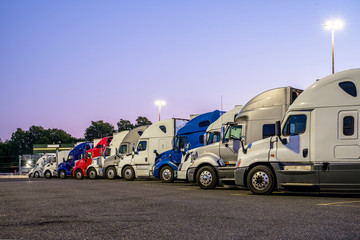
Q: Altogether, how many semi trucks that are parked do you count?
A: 12